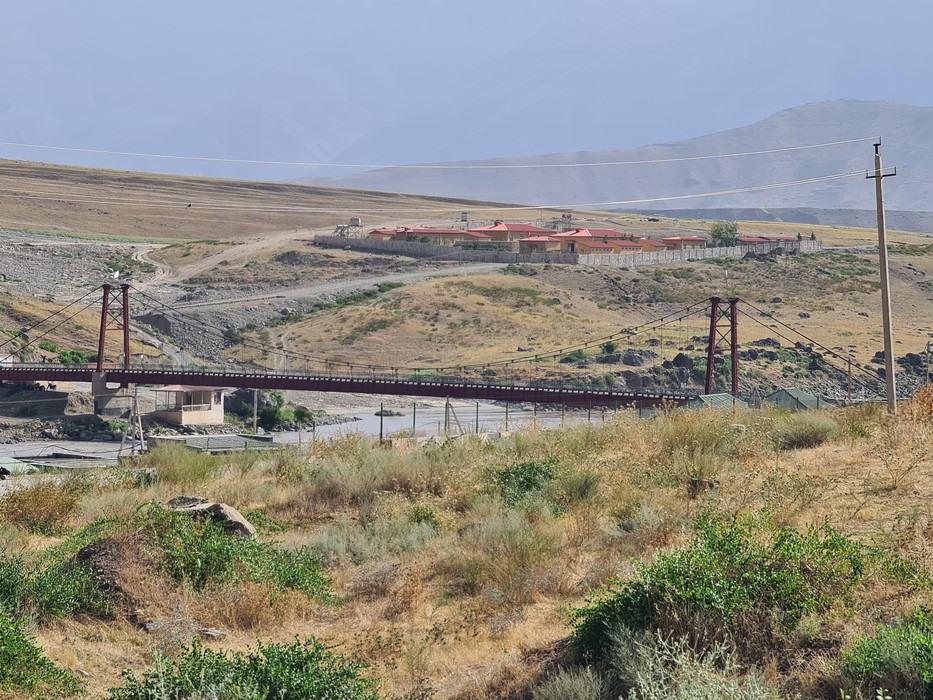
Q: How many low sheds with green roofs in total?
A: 2